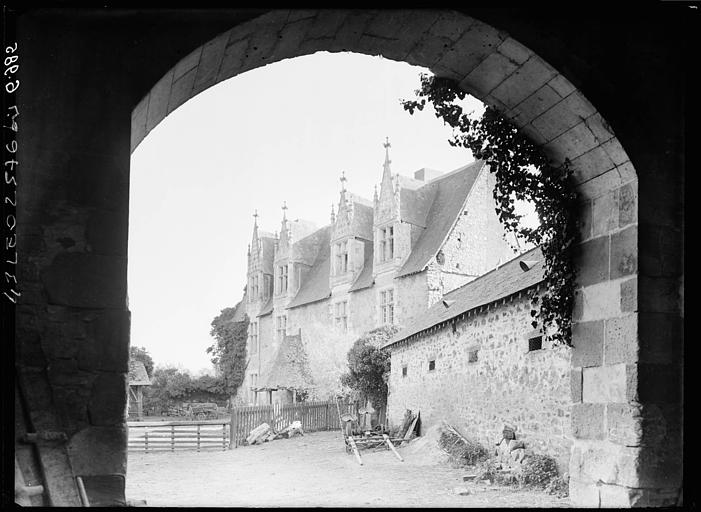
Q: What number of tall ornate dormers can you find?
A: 4